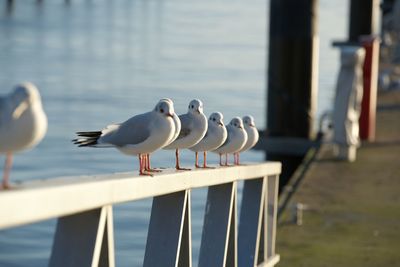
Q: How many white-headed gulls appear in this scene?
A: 7